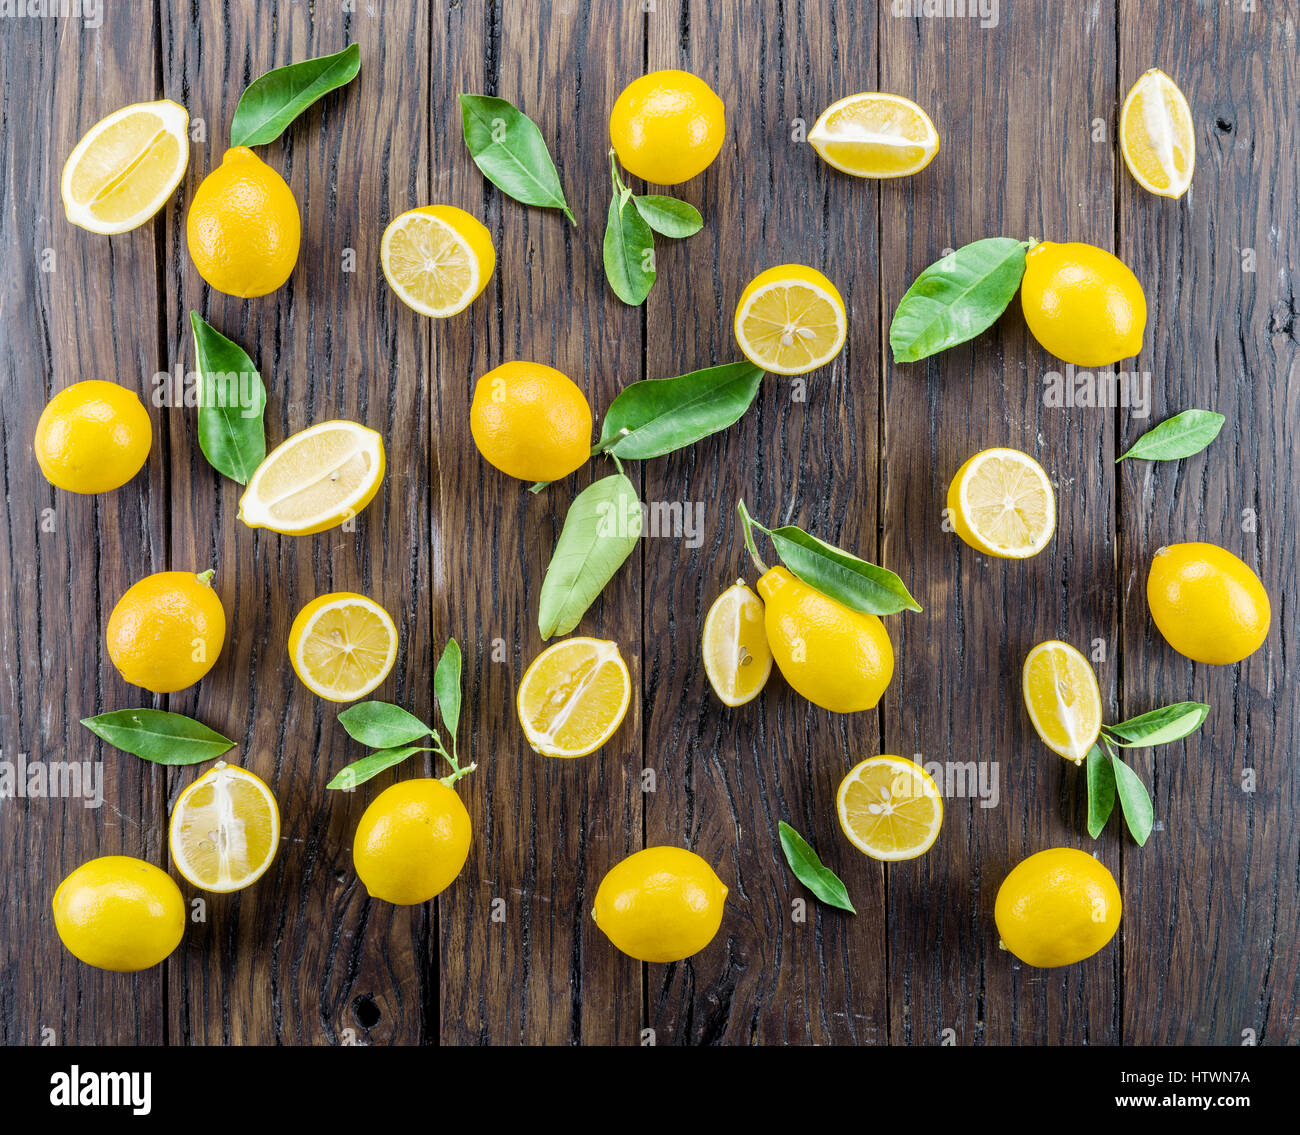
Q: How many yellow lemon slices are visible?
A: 13